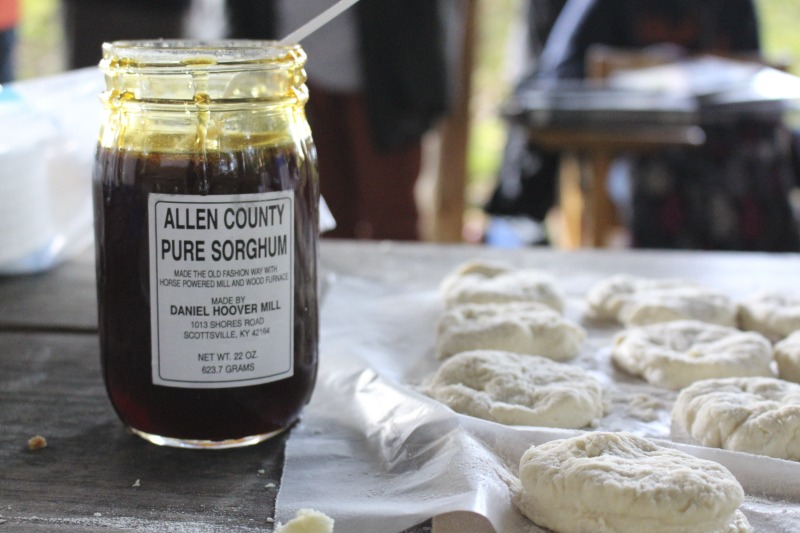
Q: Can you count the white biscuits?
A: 9